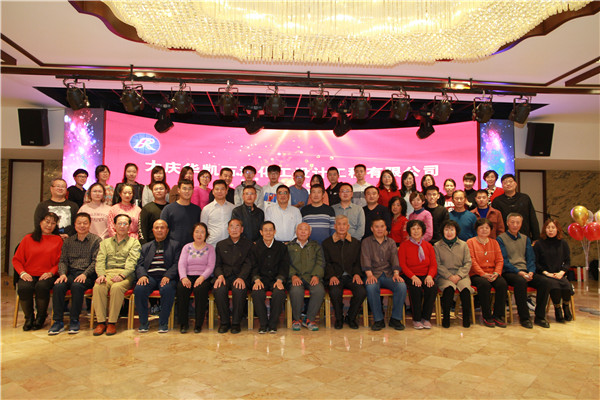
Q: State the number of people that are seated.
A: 15